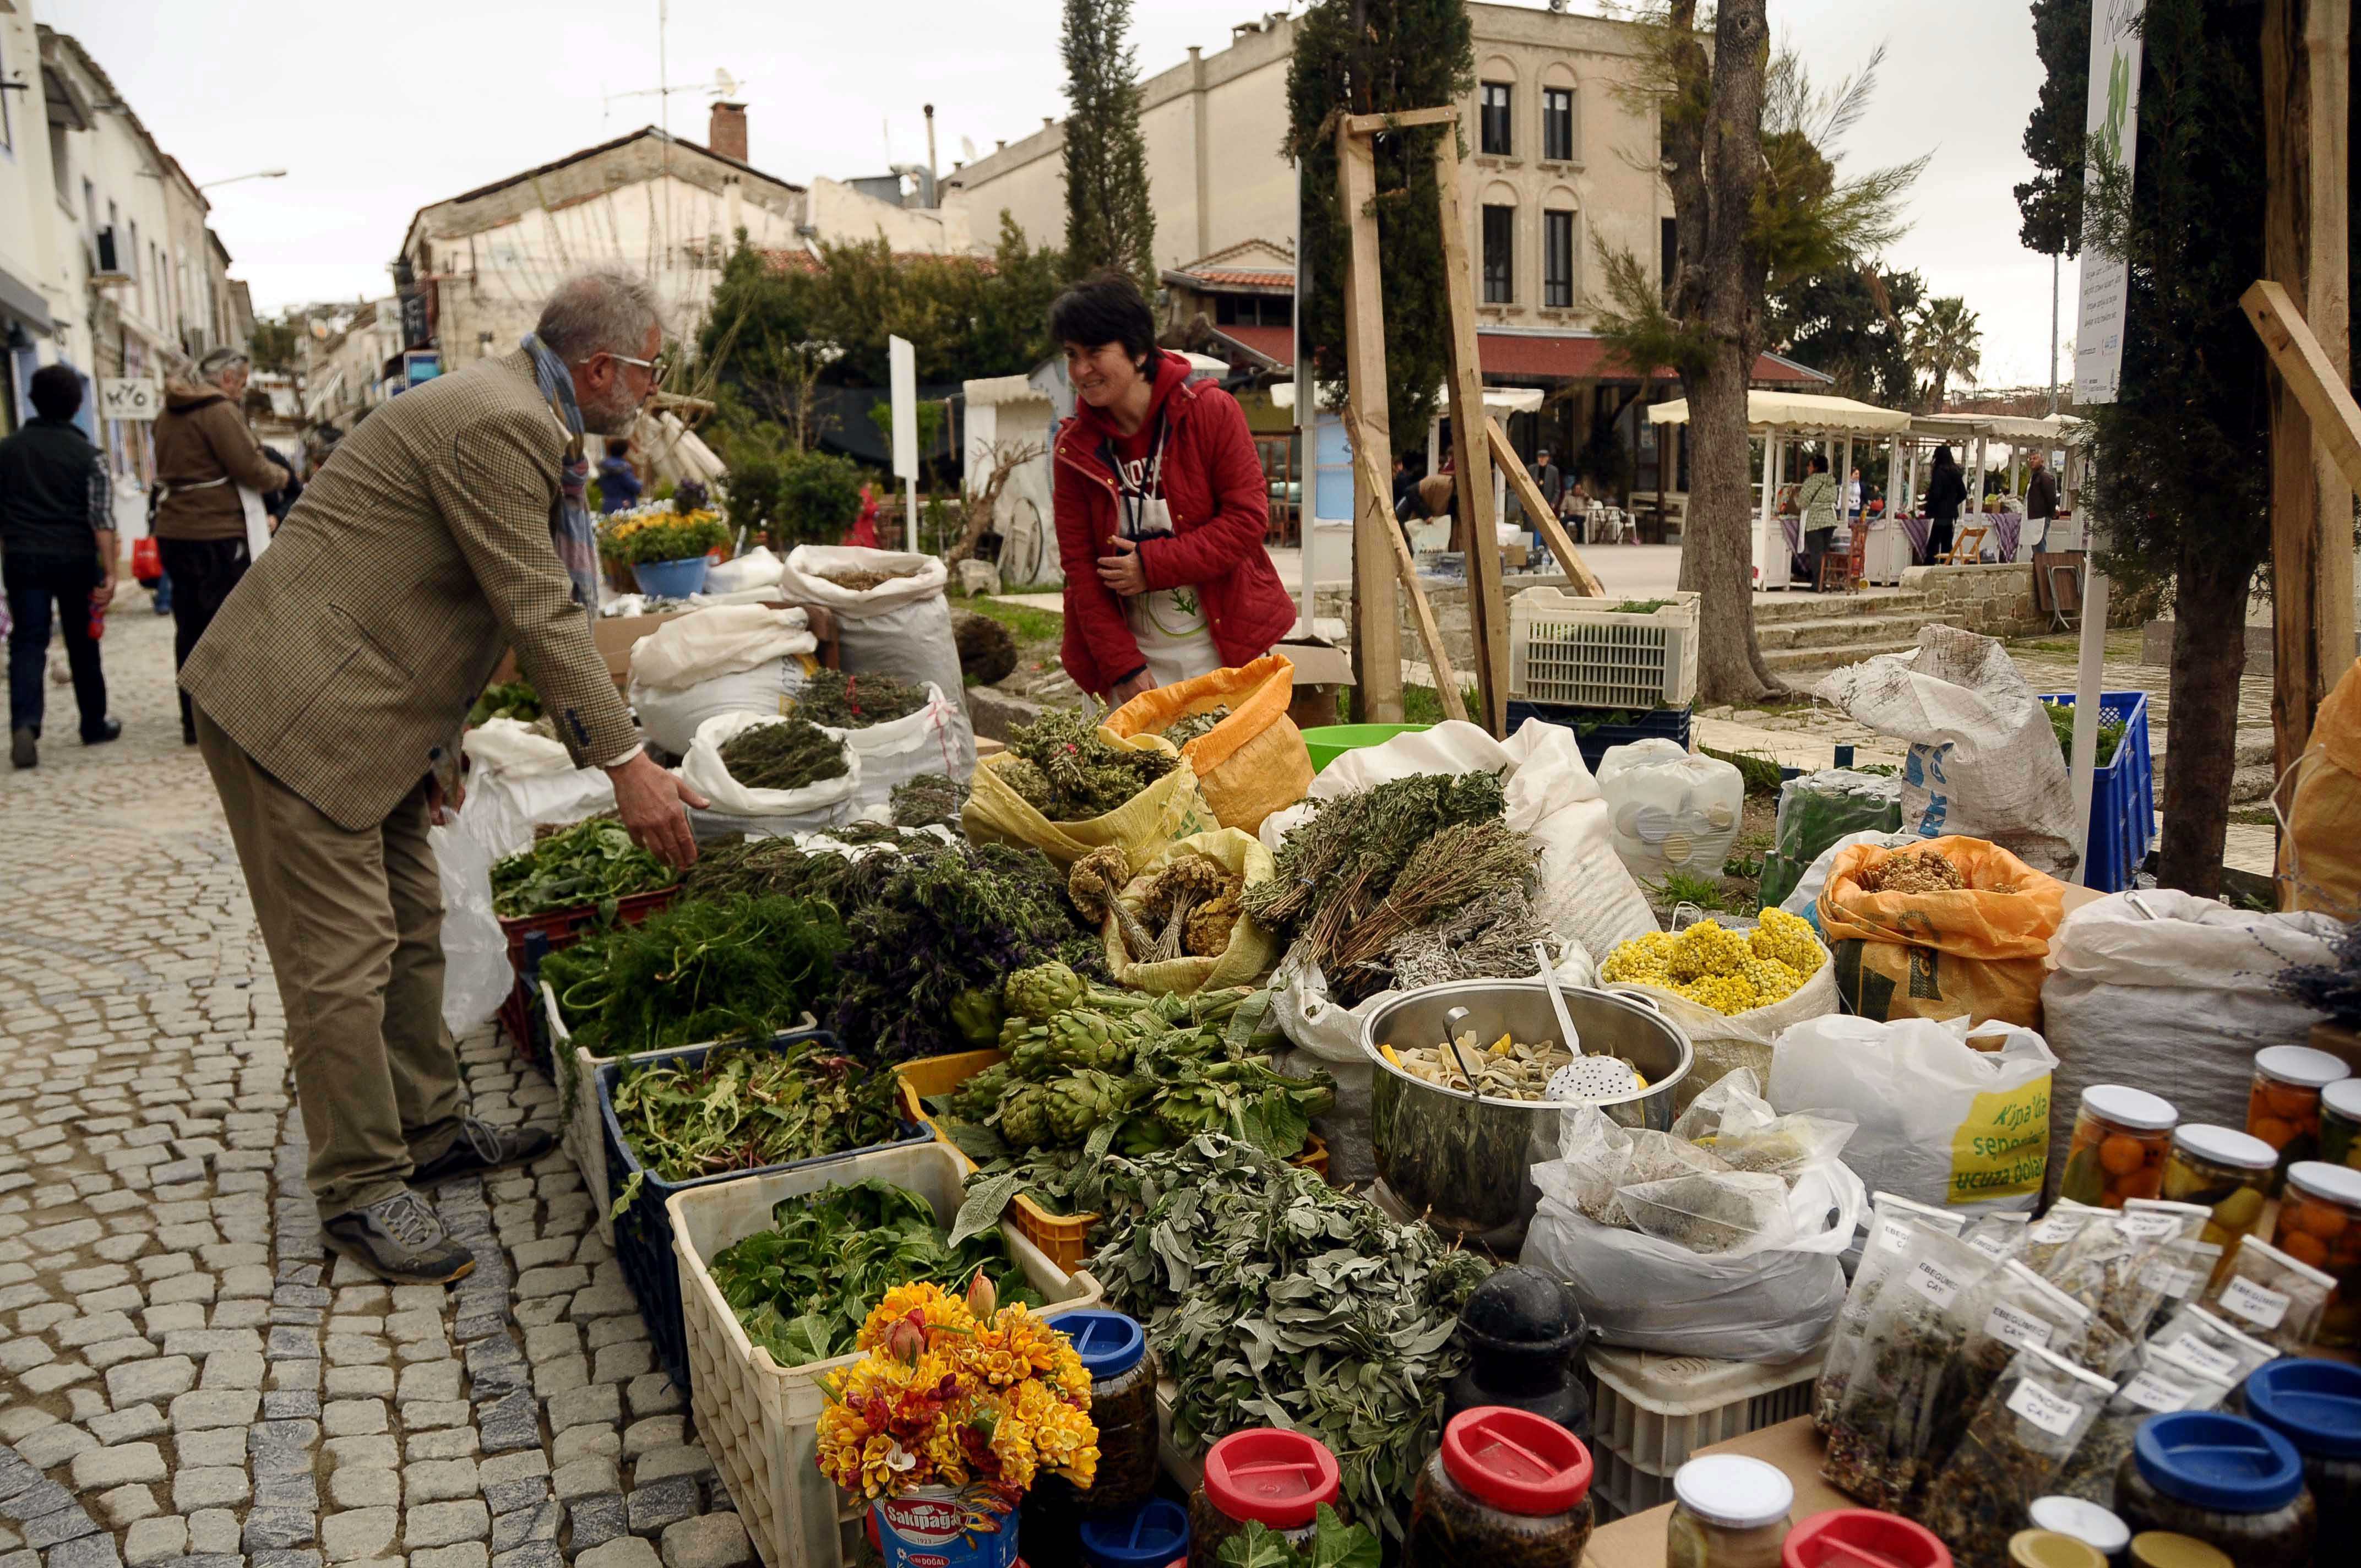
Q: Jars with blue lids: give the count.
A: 4